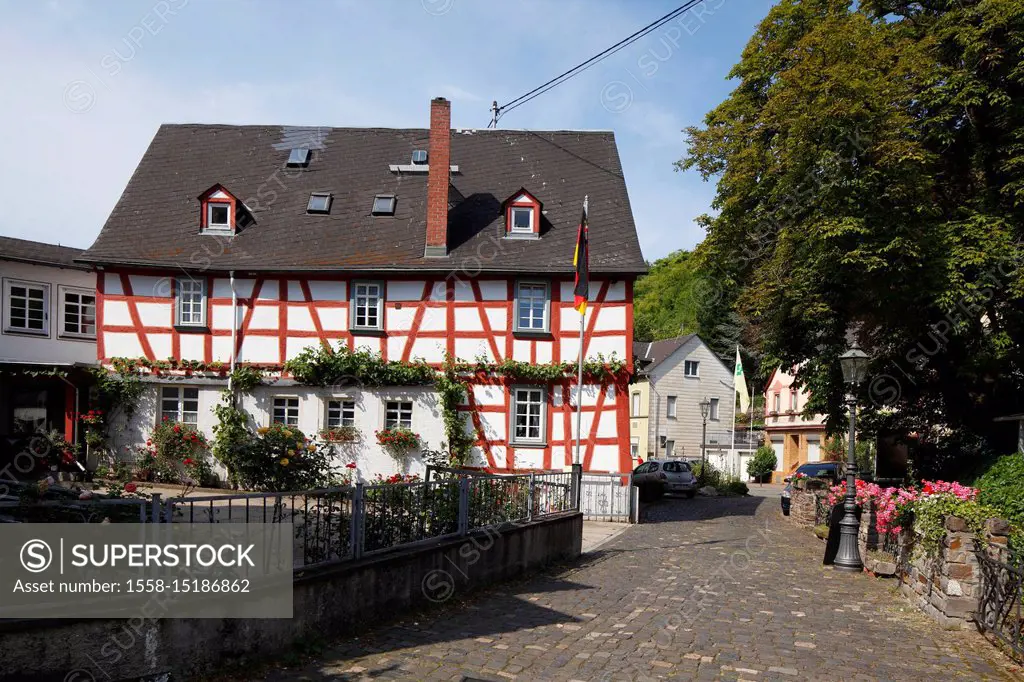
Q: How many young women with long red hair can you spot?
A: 0